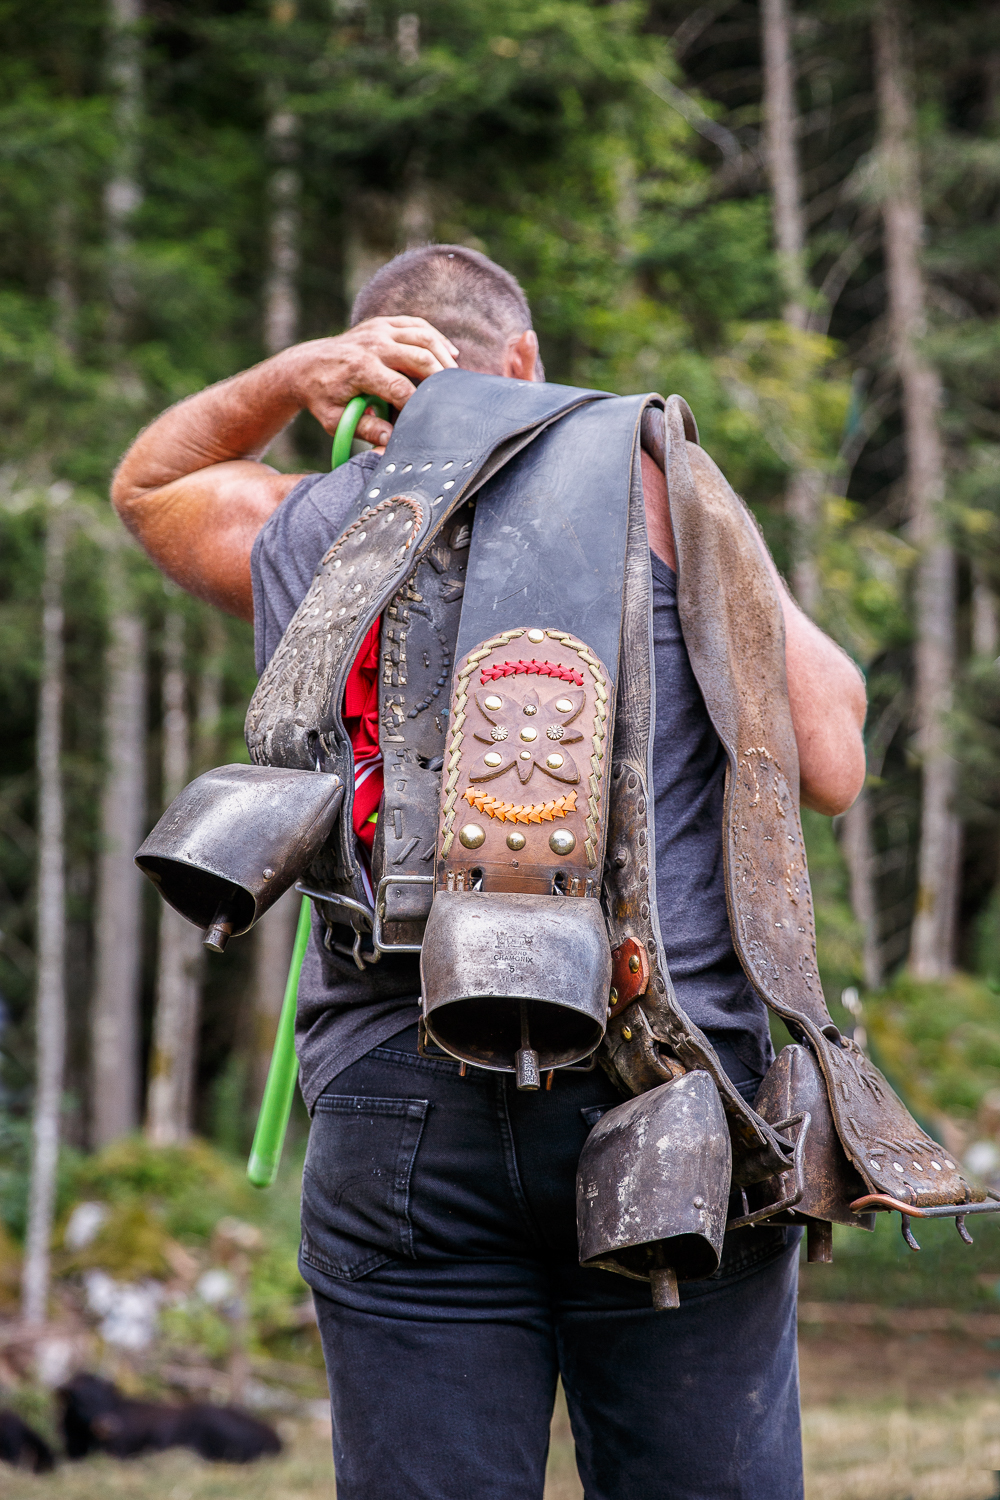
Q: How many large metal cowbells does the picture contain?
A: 4